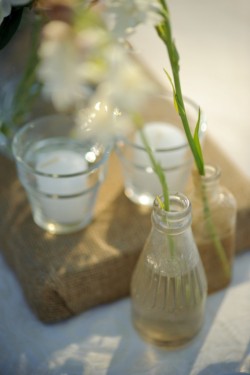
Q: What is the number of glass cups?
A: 2